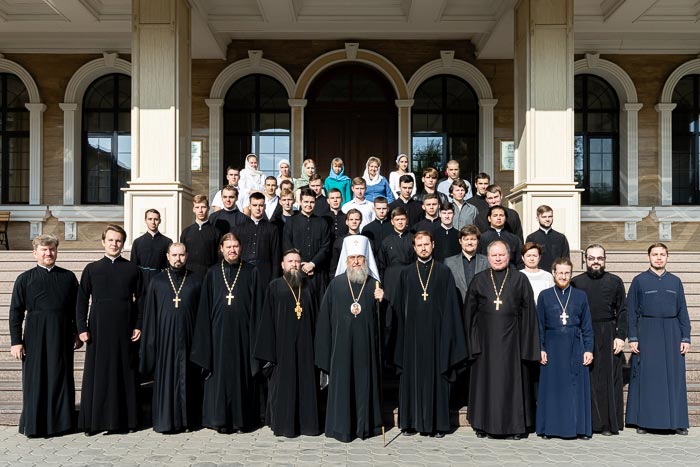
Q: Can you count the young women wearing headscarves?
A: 6